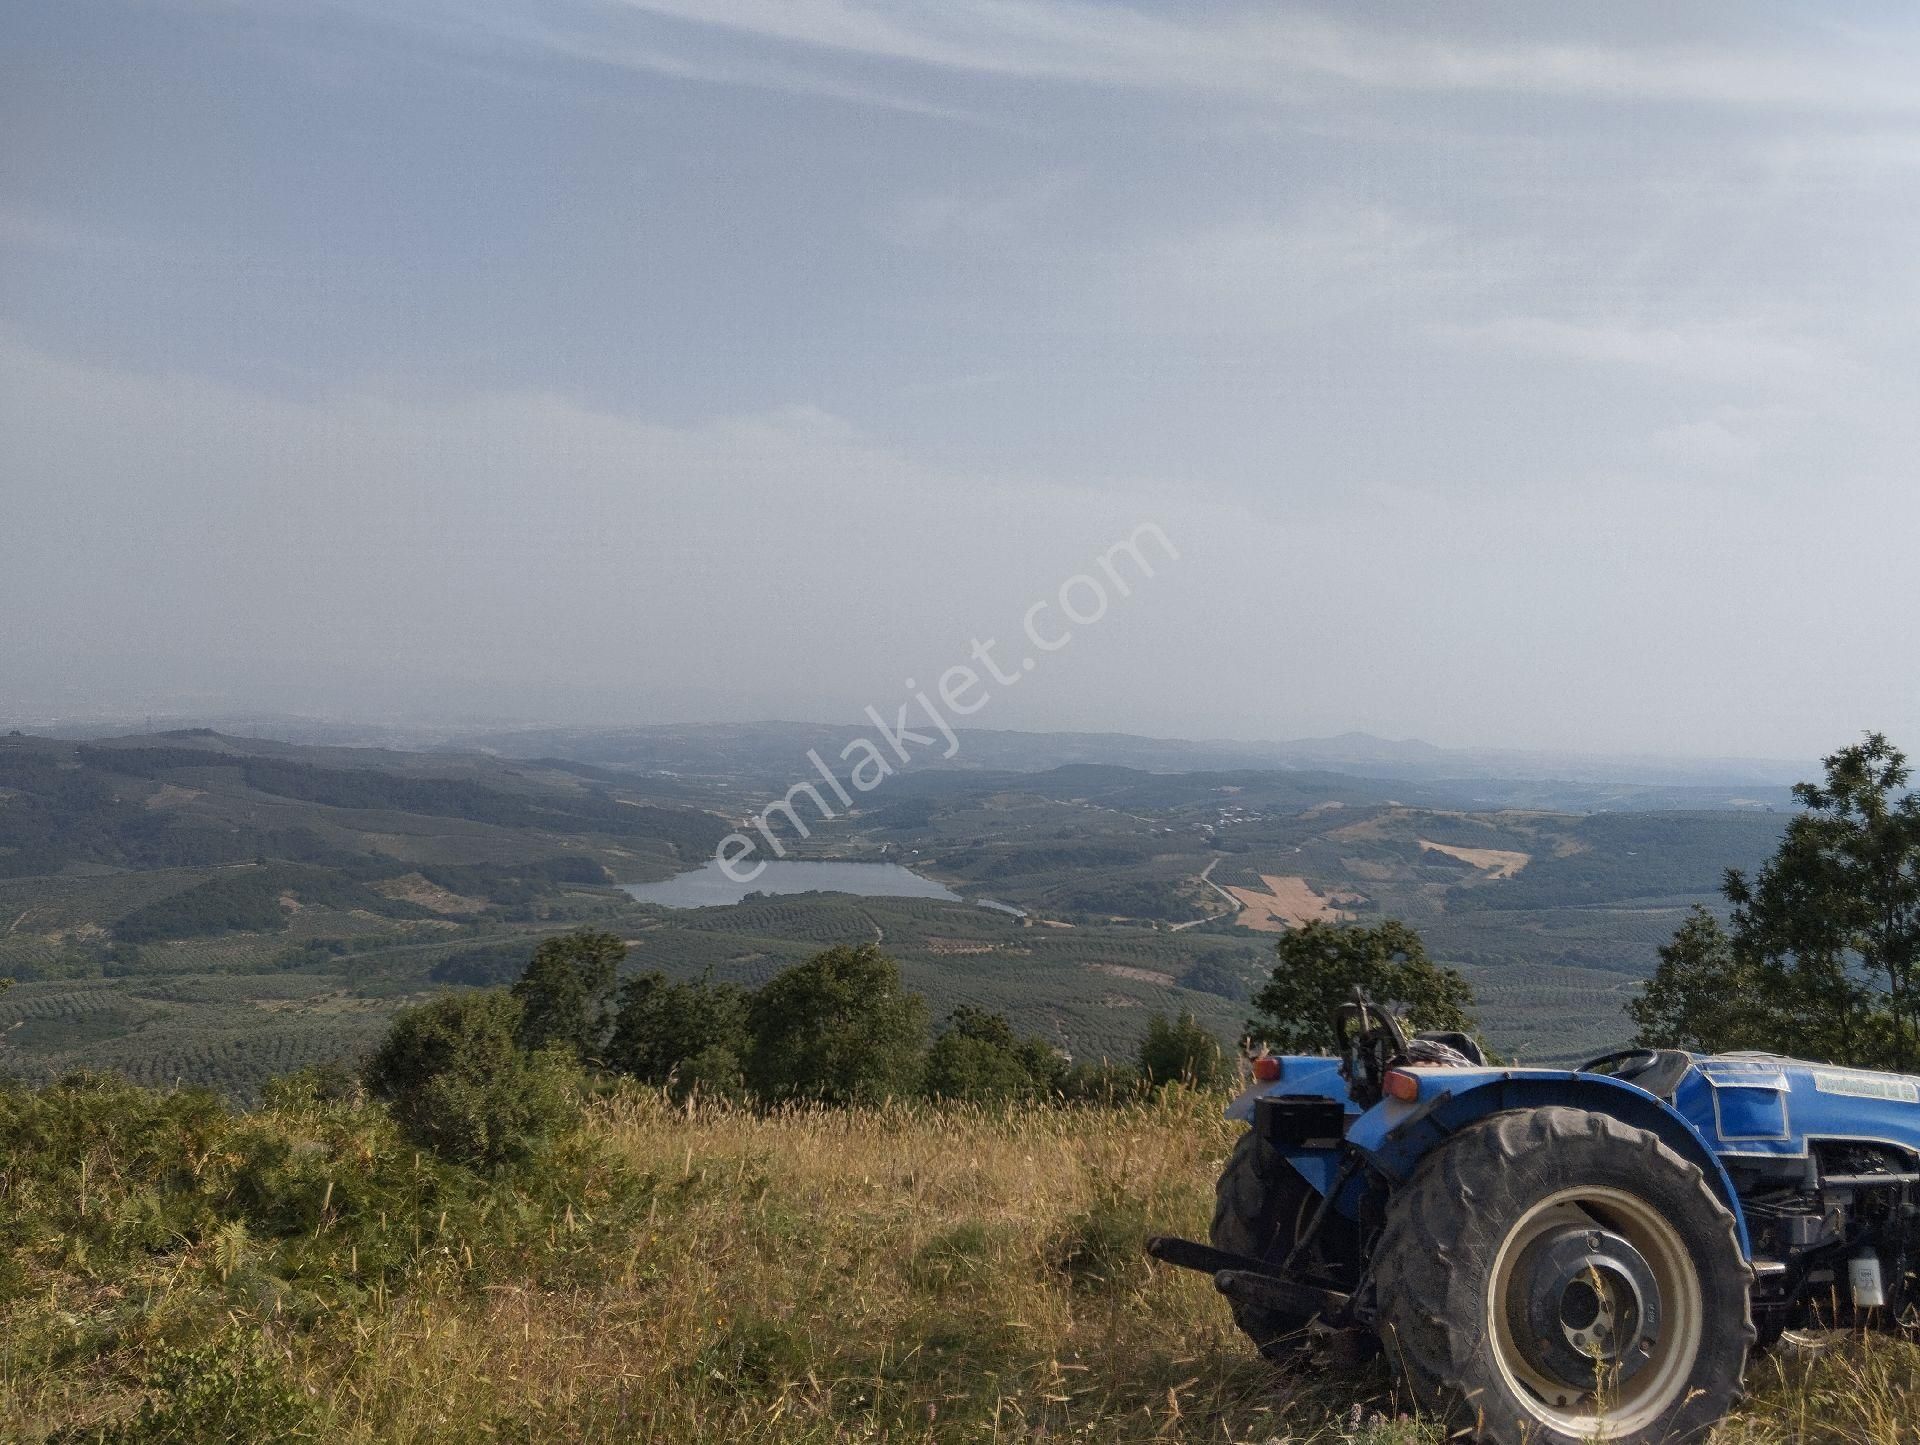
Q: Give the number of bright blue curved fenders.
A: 2